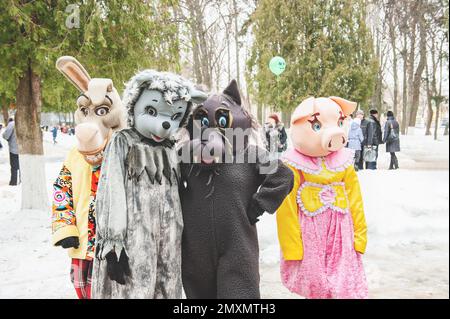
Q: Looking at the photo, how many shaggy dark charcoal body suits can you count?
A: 1